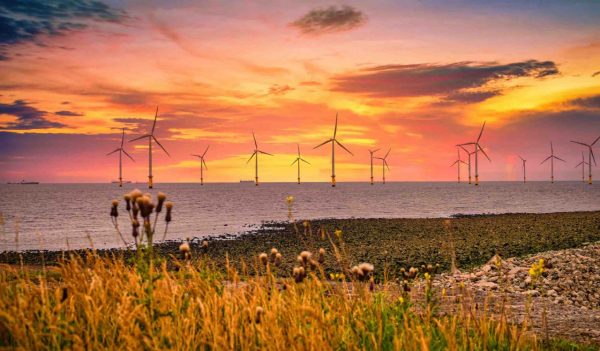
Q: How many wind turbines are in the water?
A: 15